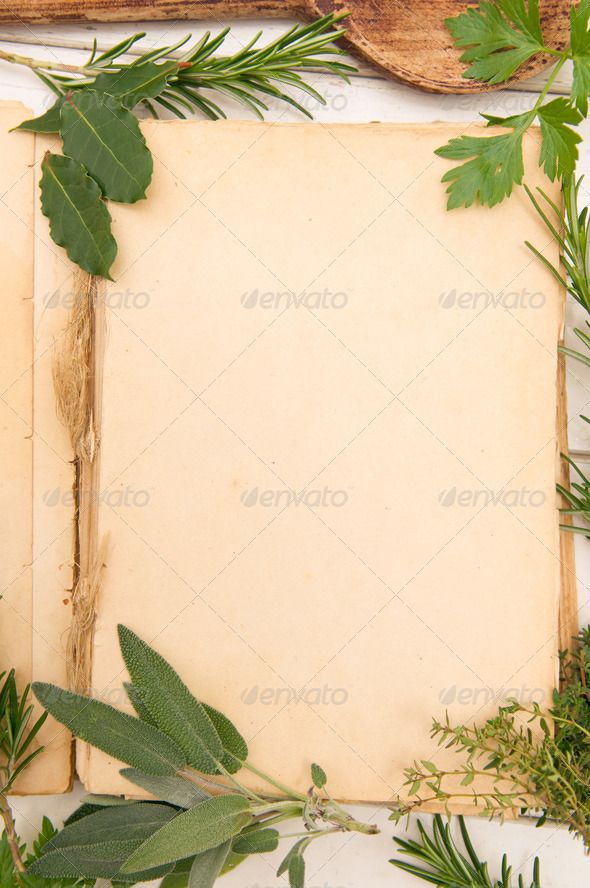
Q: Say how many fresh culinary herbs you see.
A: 5